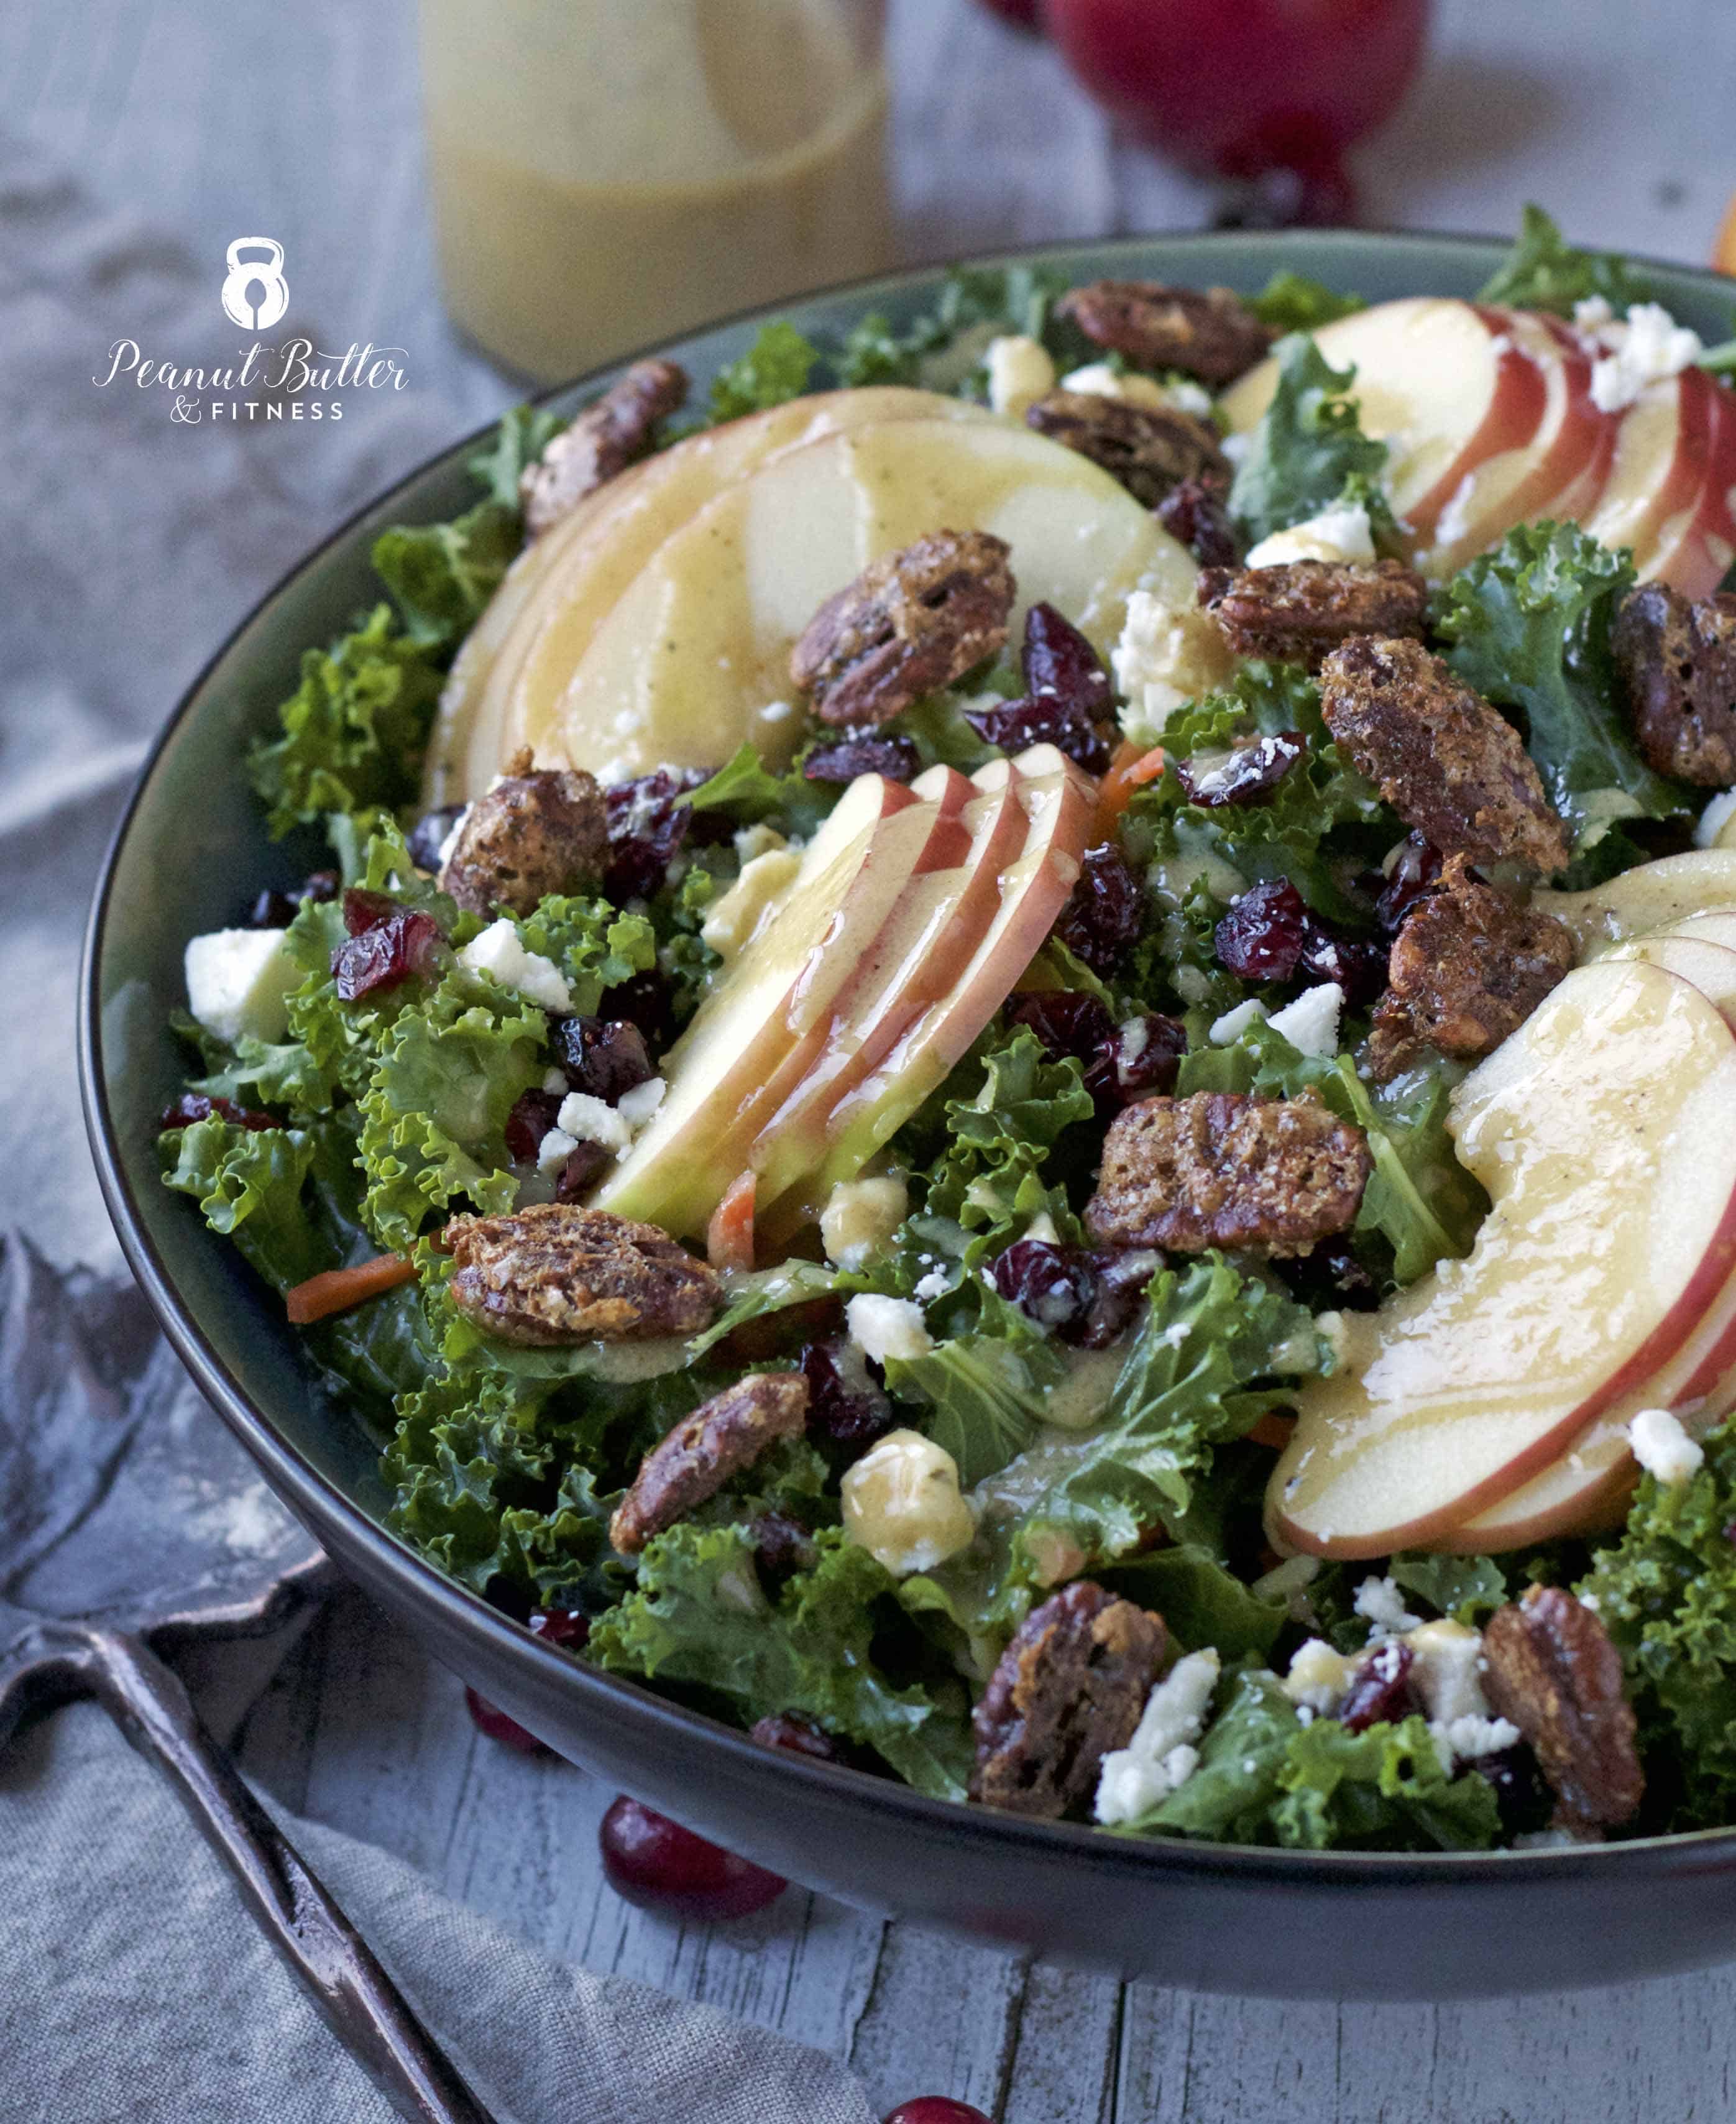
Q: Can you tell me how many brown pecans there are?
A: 14